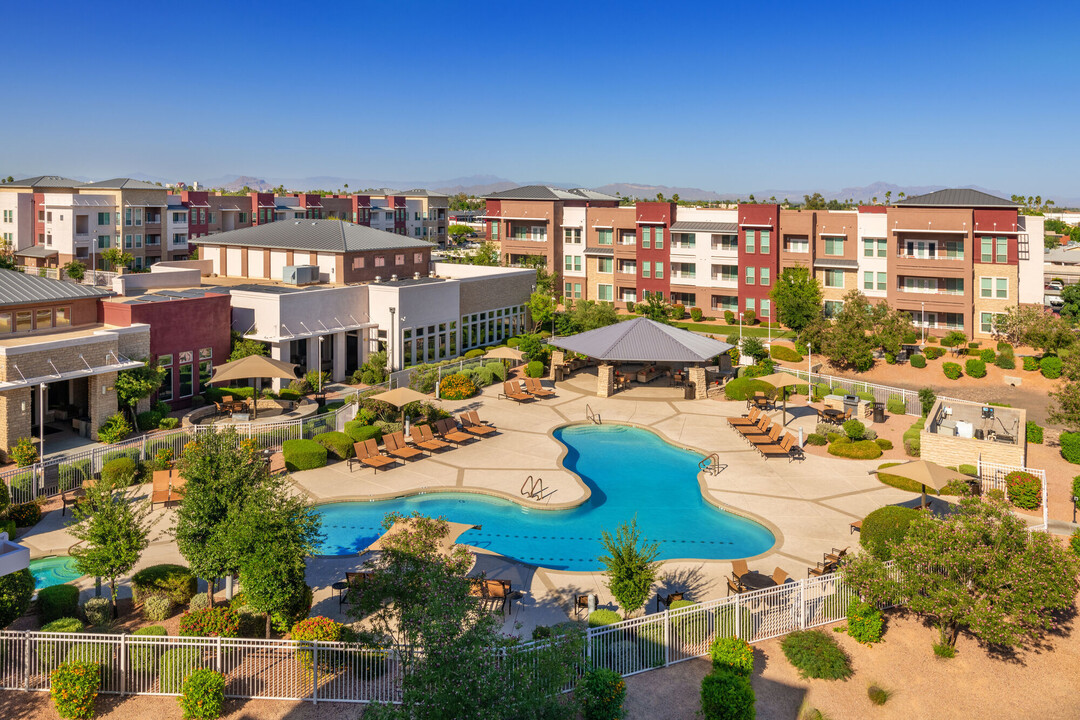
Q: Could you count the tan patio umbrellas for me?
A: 6